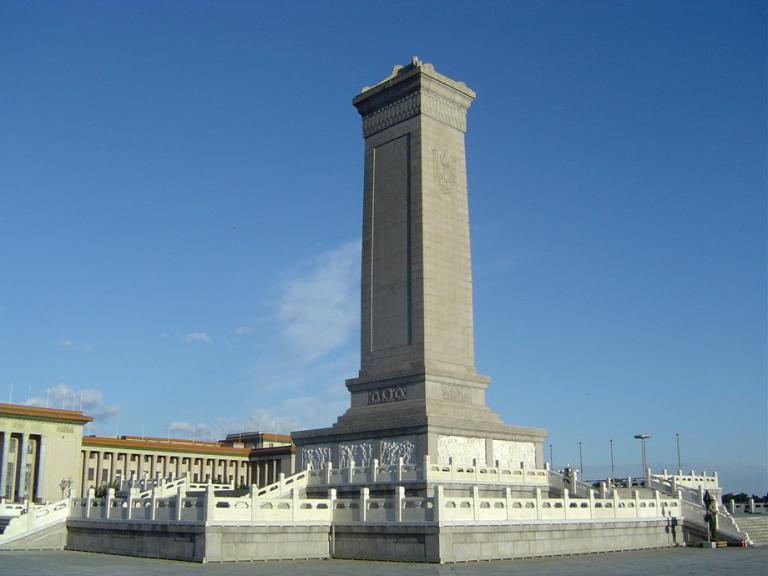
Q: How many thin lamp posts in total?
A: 4